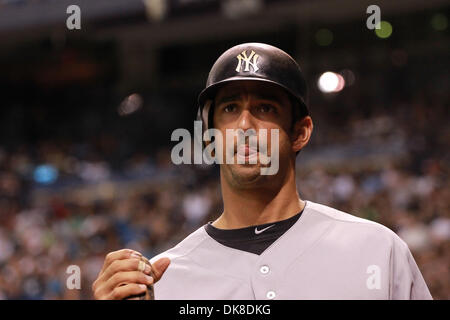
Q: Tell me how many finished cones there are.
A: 0